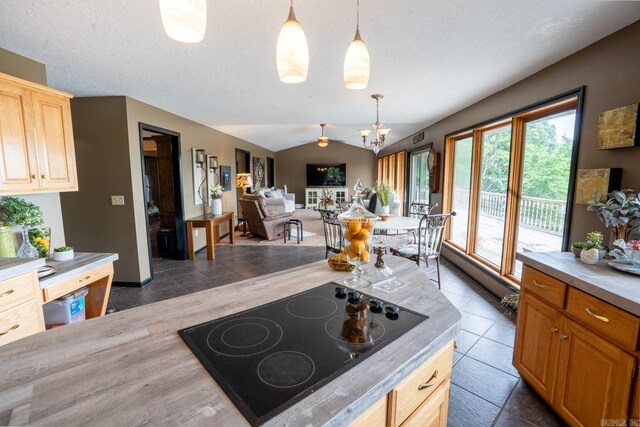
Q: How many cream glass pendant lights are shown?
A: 3